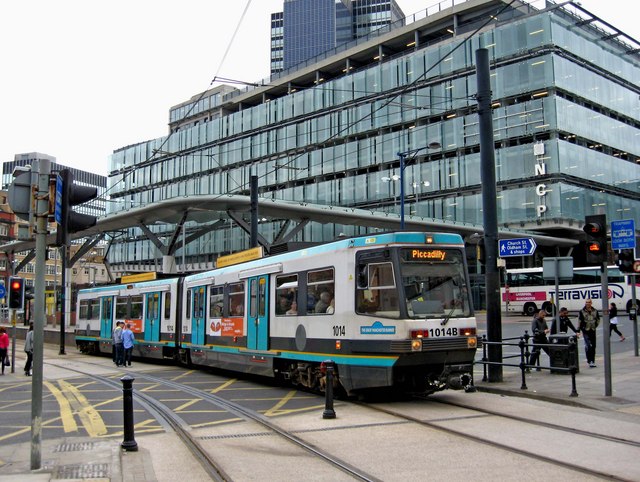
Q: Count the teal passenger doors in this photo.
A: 4